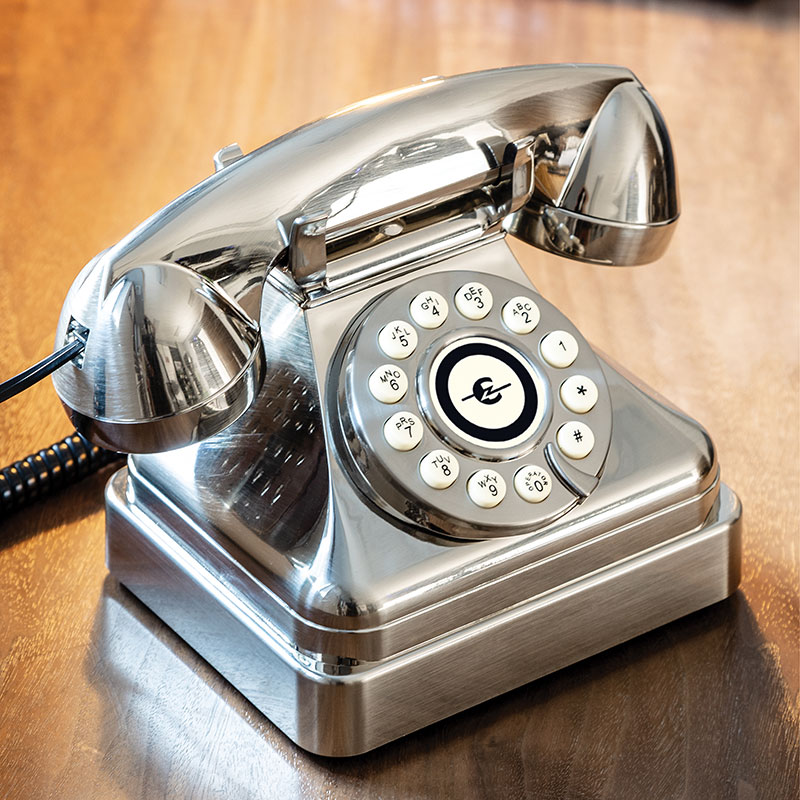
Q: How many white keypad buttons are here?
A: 12